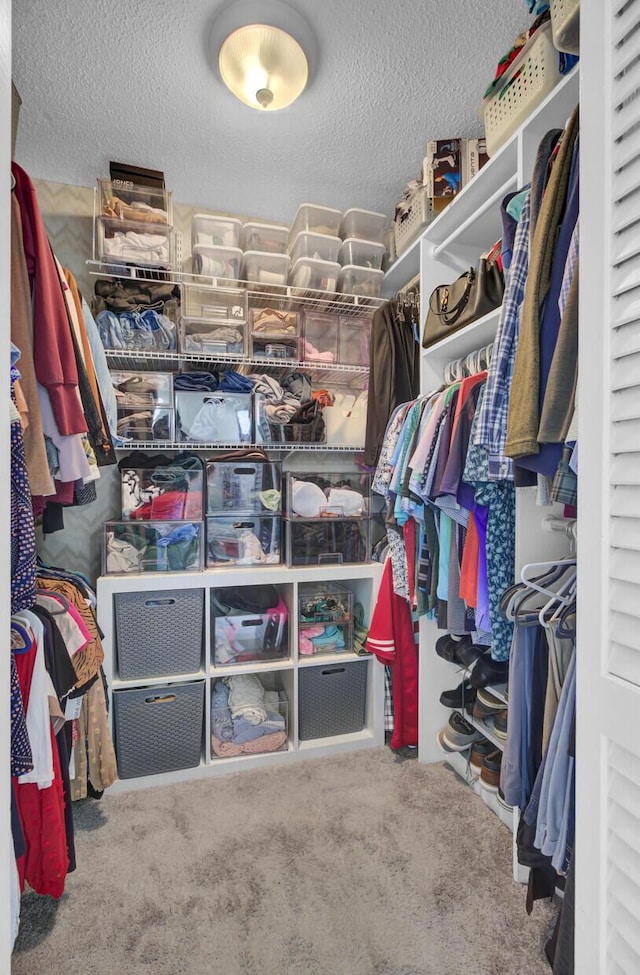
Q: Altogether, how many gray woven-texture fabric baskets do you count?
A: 3